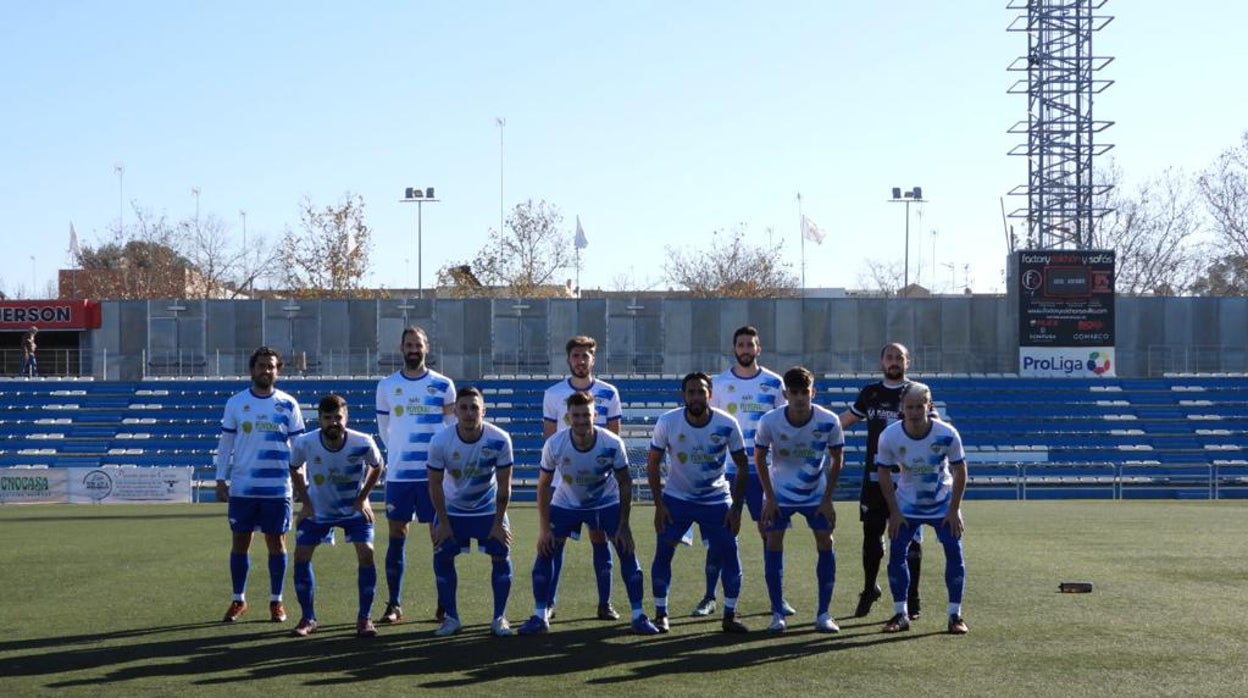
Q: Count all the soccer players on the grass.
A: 11